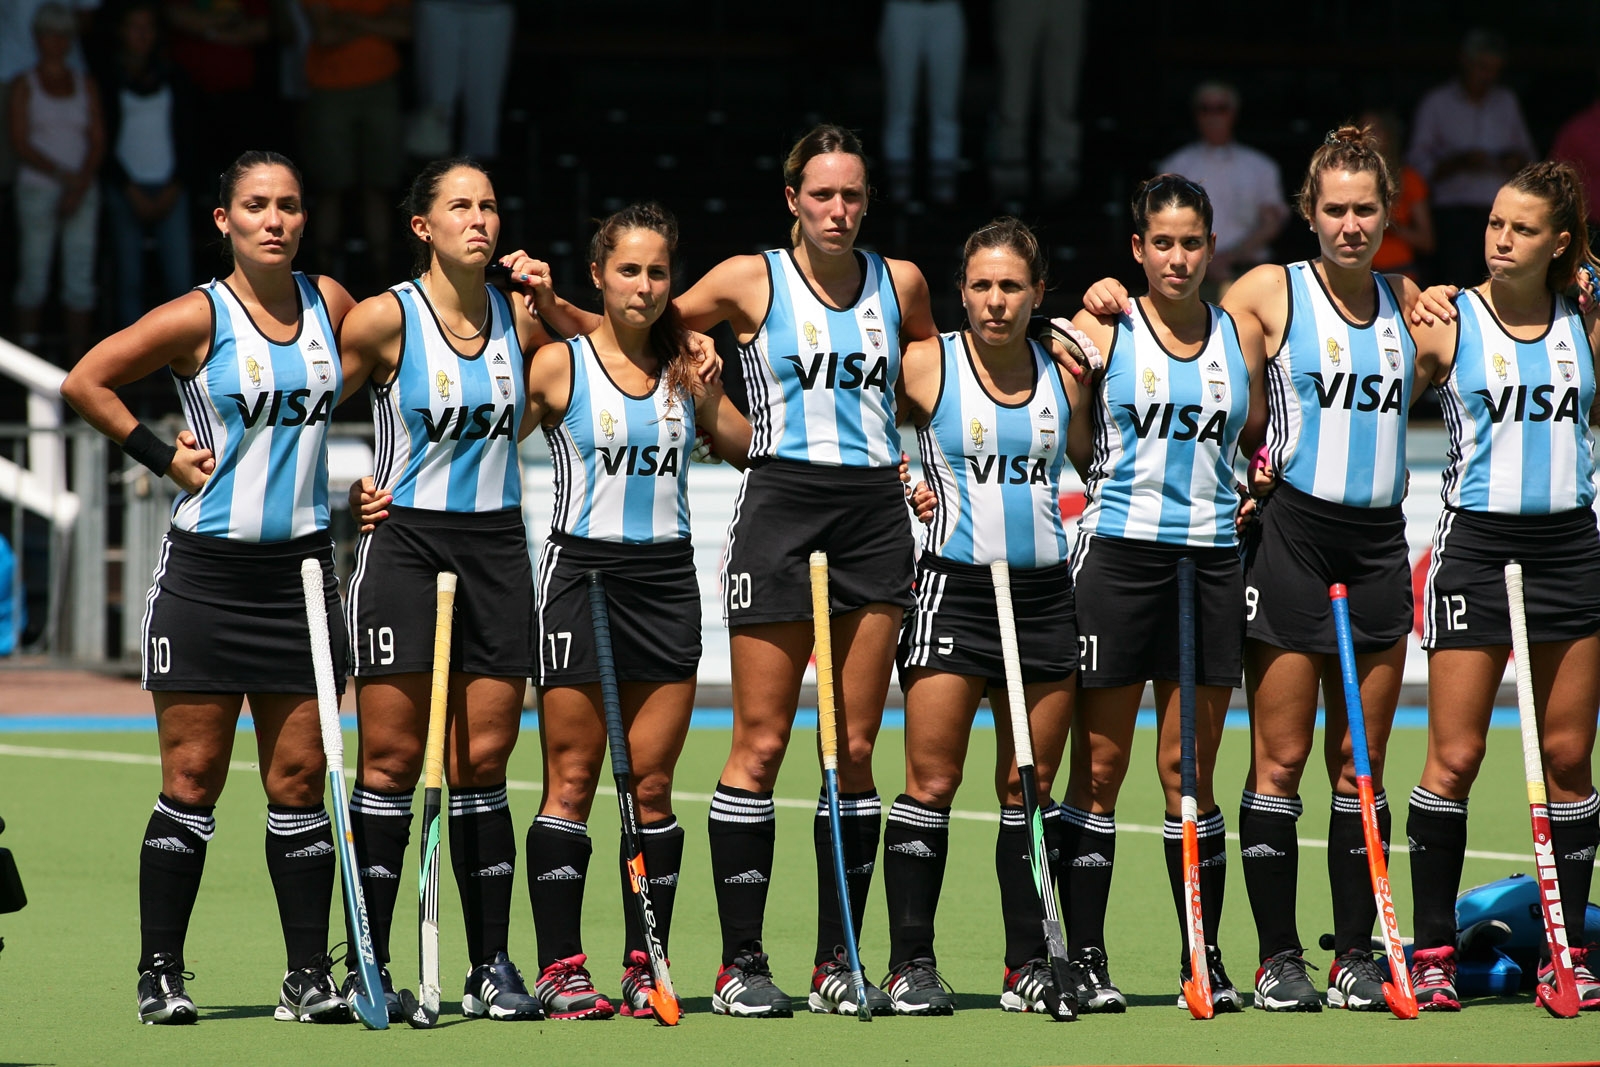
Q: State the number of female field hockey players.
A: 8